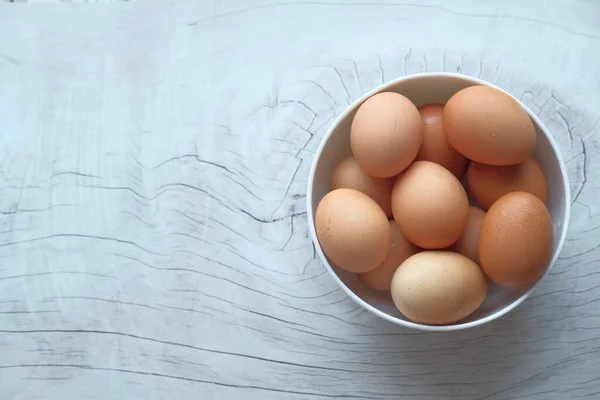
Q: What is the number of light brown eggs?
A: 11